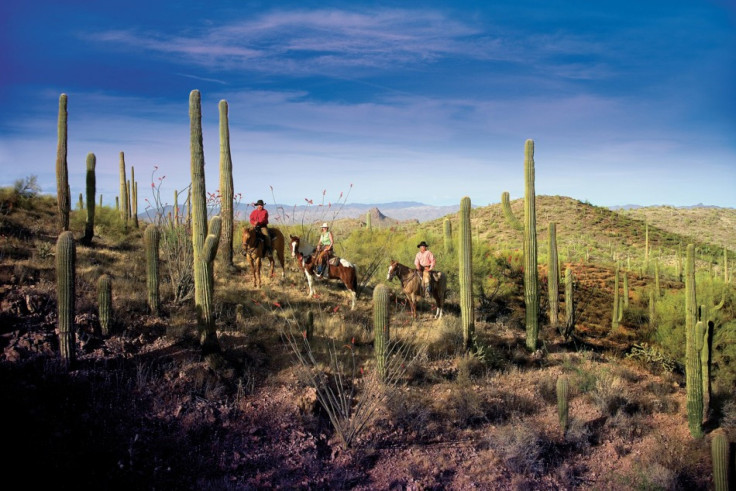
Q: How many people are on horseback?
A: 3